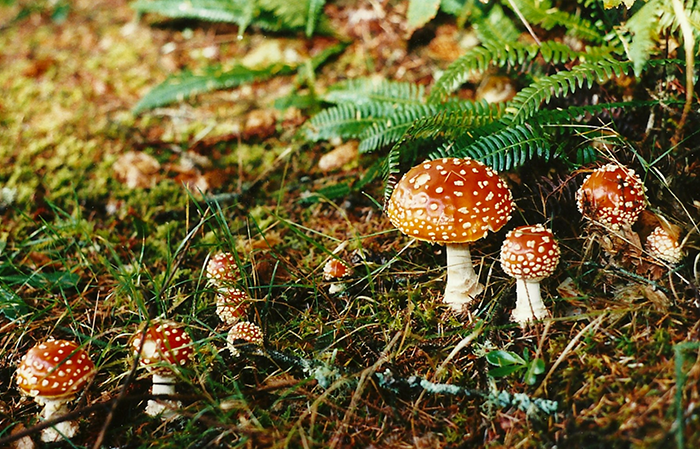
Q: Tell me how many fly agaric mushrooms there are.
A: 10